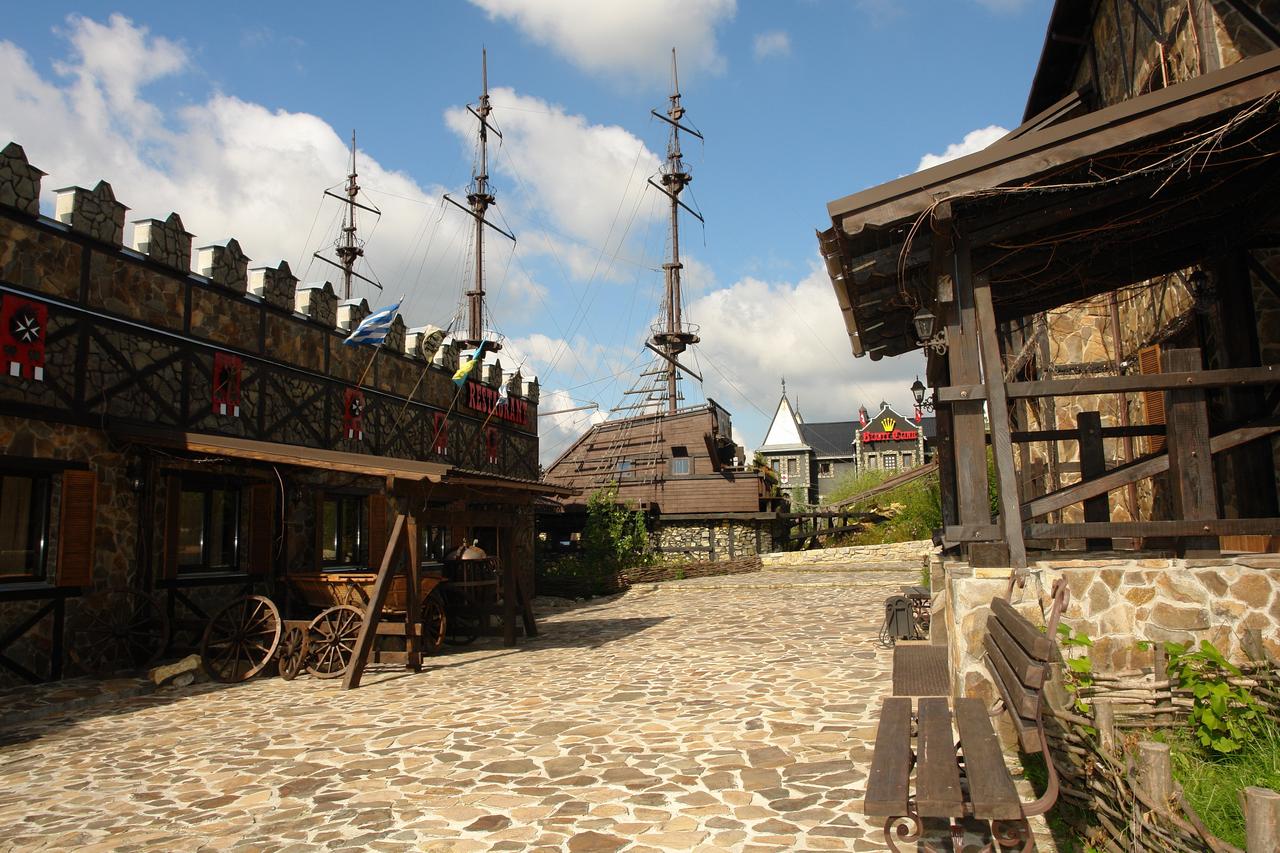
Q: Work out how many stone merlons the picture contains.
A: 14